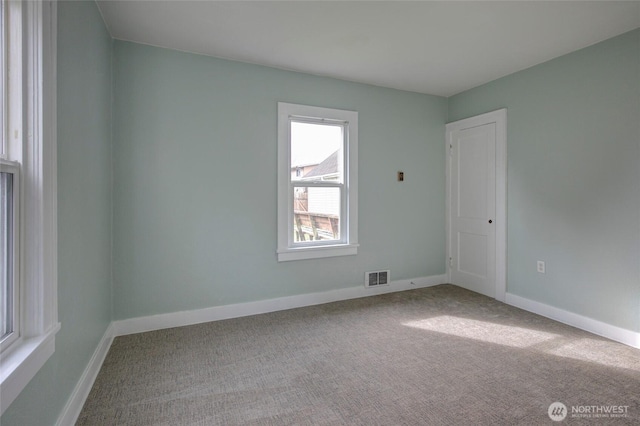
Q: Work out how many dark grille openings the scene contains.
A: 2